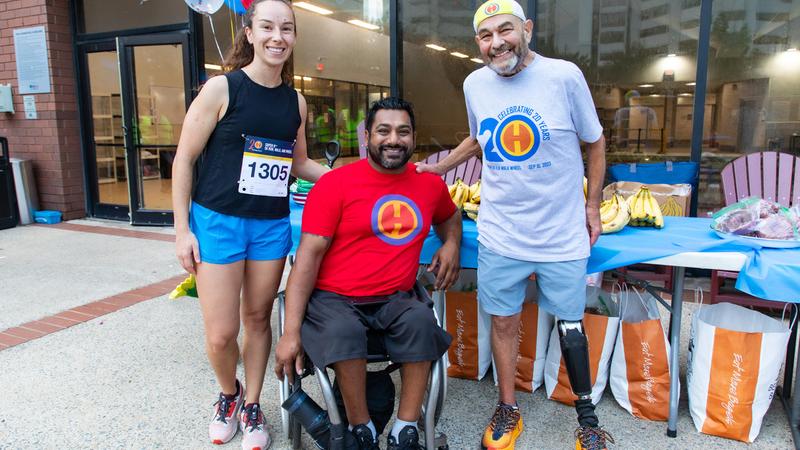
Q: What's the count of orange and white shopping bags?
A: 5